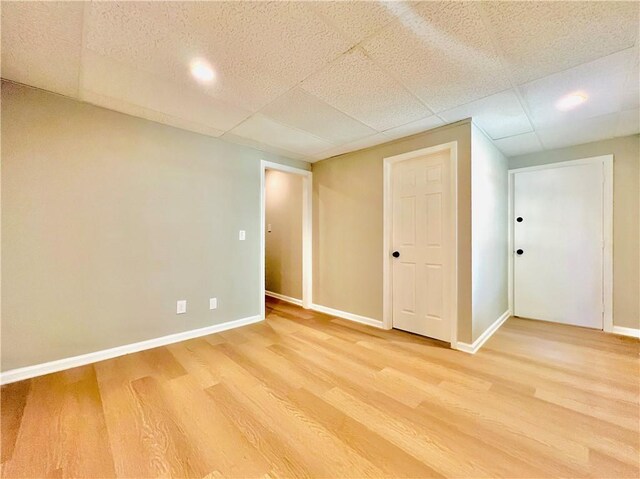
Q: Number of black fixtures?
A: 3